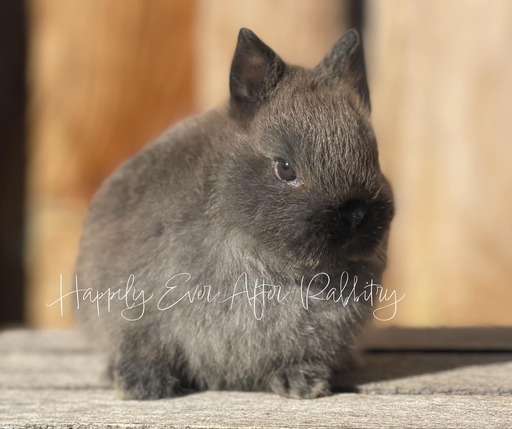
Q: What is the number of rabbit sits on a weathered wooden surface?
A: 1